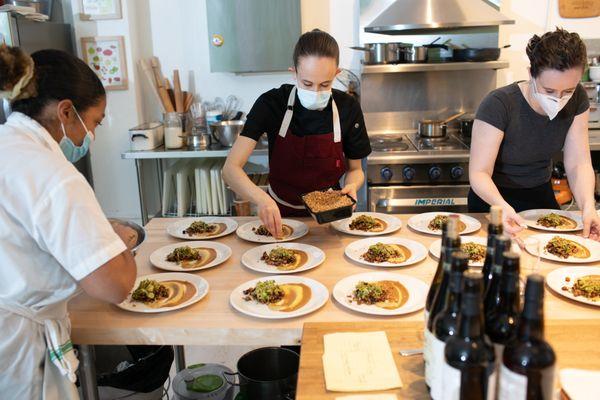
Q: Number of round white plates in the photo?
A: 14